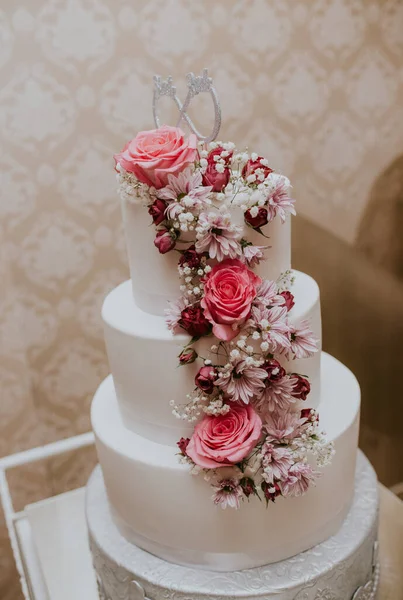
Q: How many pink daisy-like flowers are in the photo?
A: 14